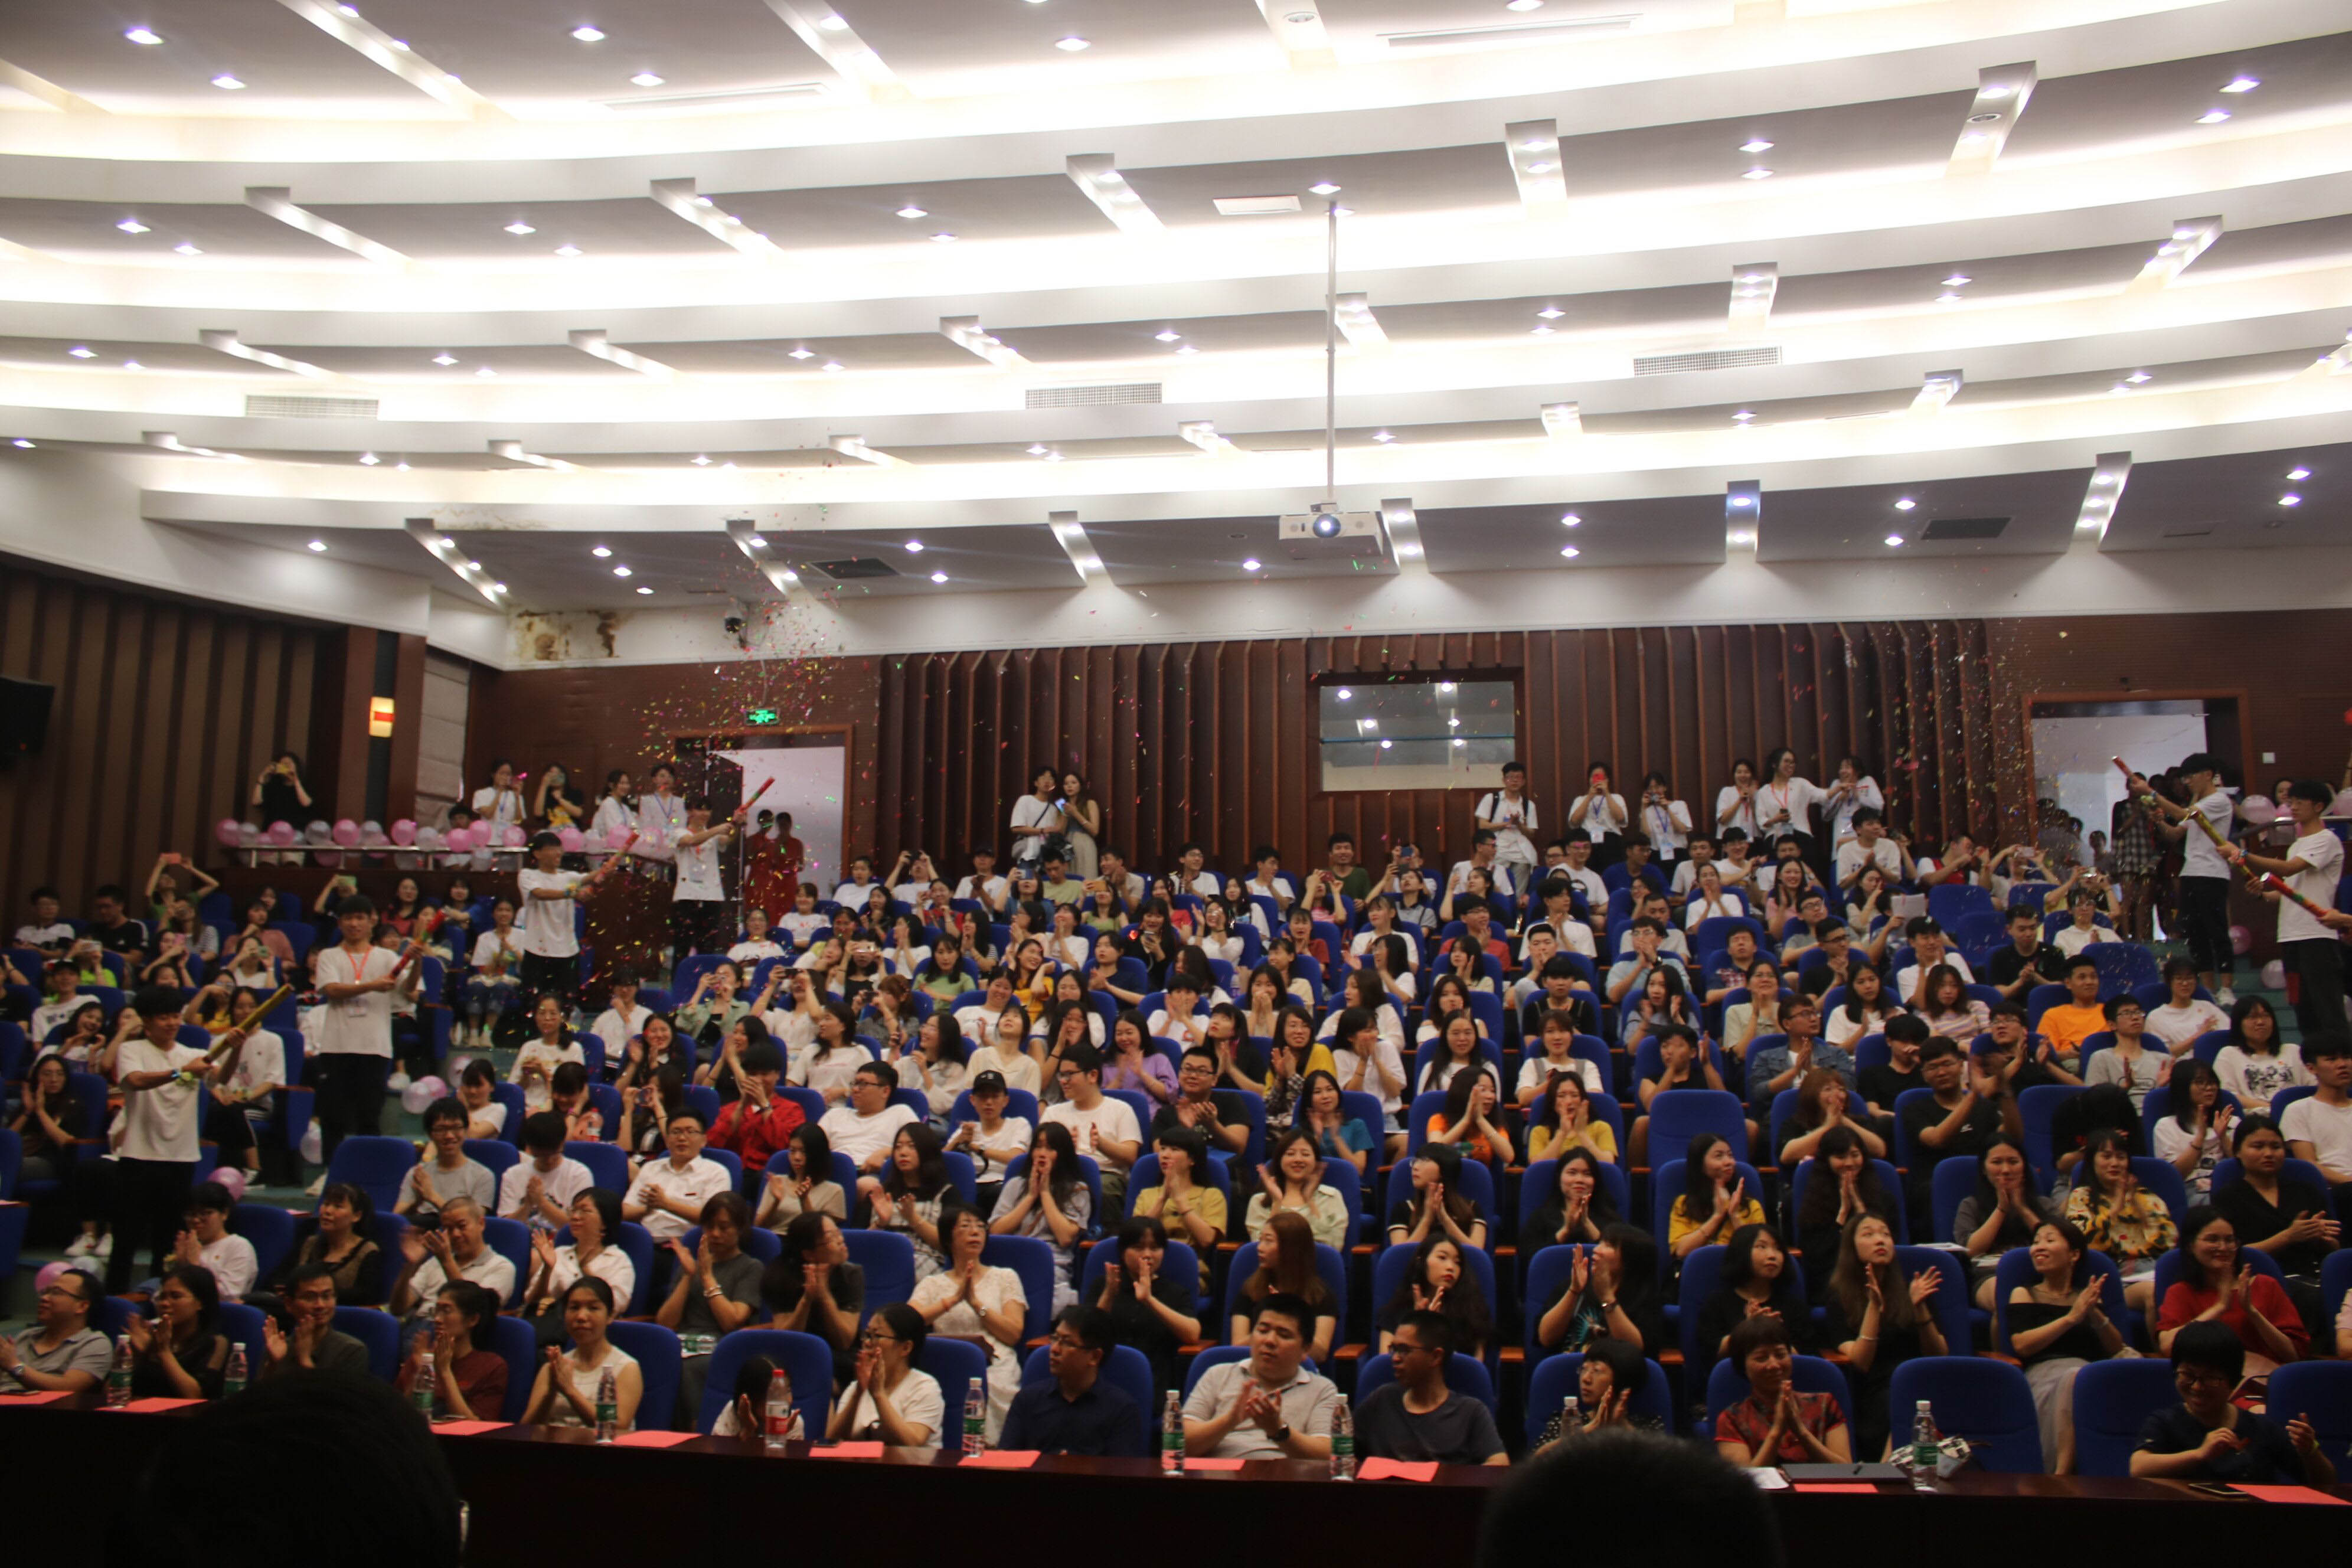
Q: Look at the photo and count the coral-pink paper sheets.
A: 10